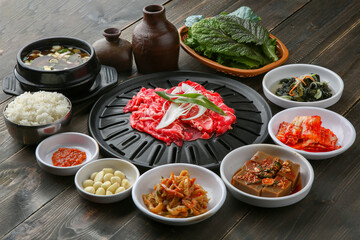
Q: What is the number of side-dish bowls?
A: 6